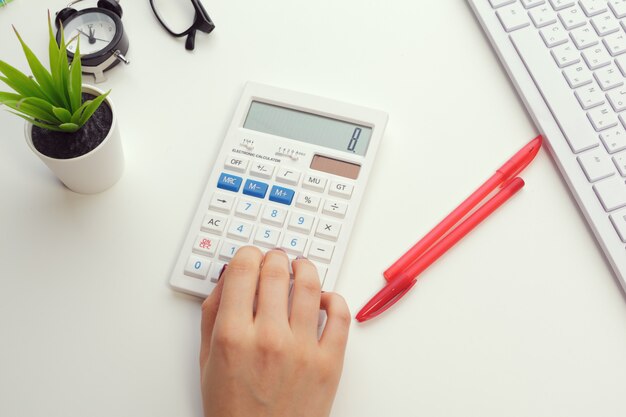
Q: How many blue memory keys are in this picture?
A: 3